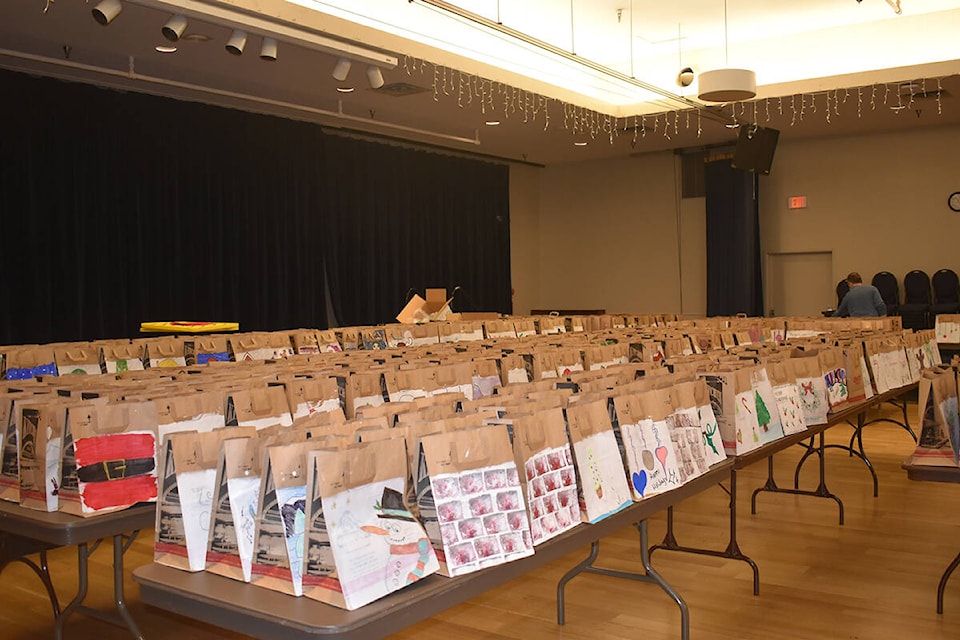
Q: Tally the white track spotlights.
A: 6